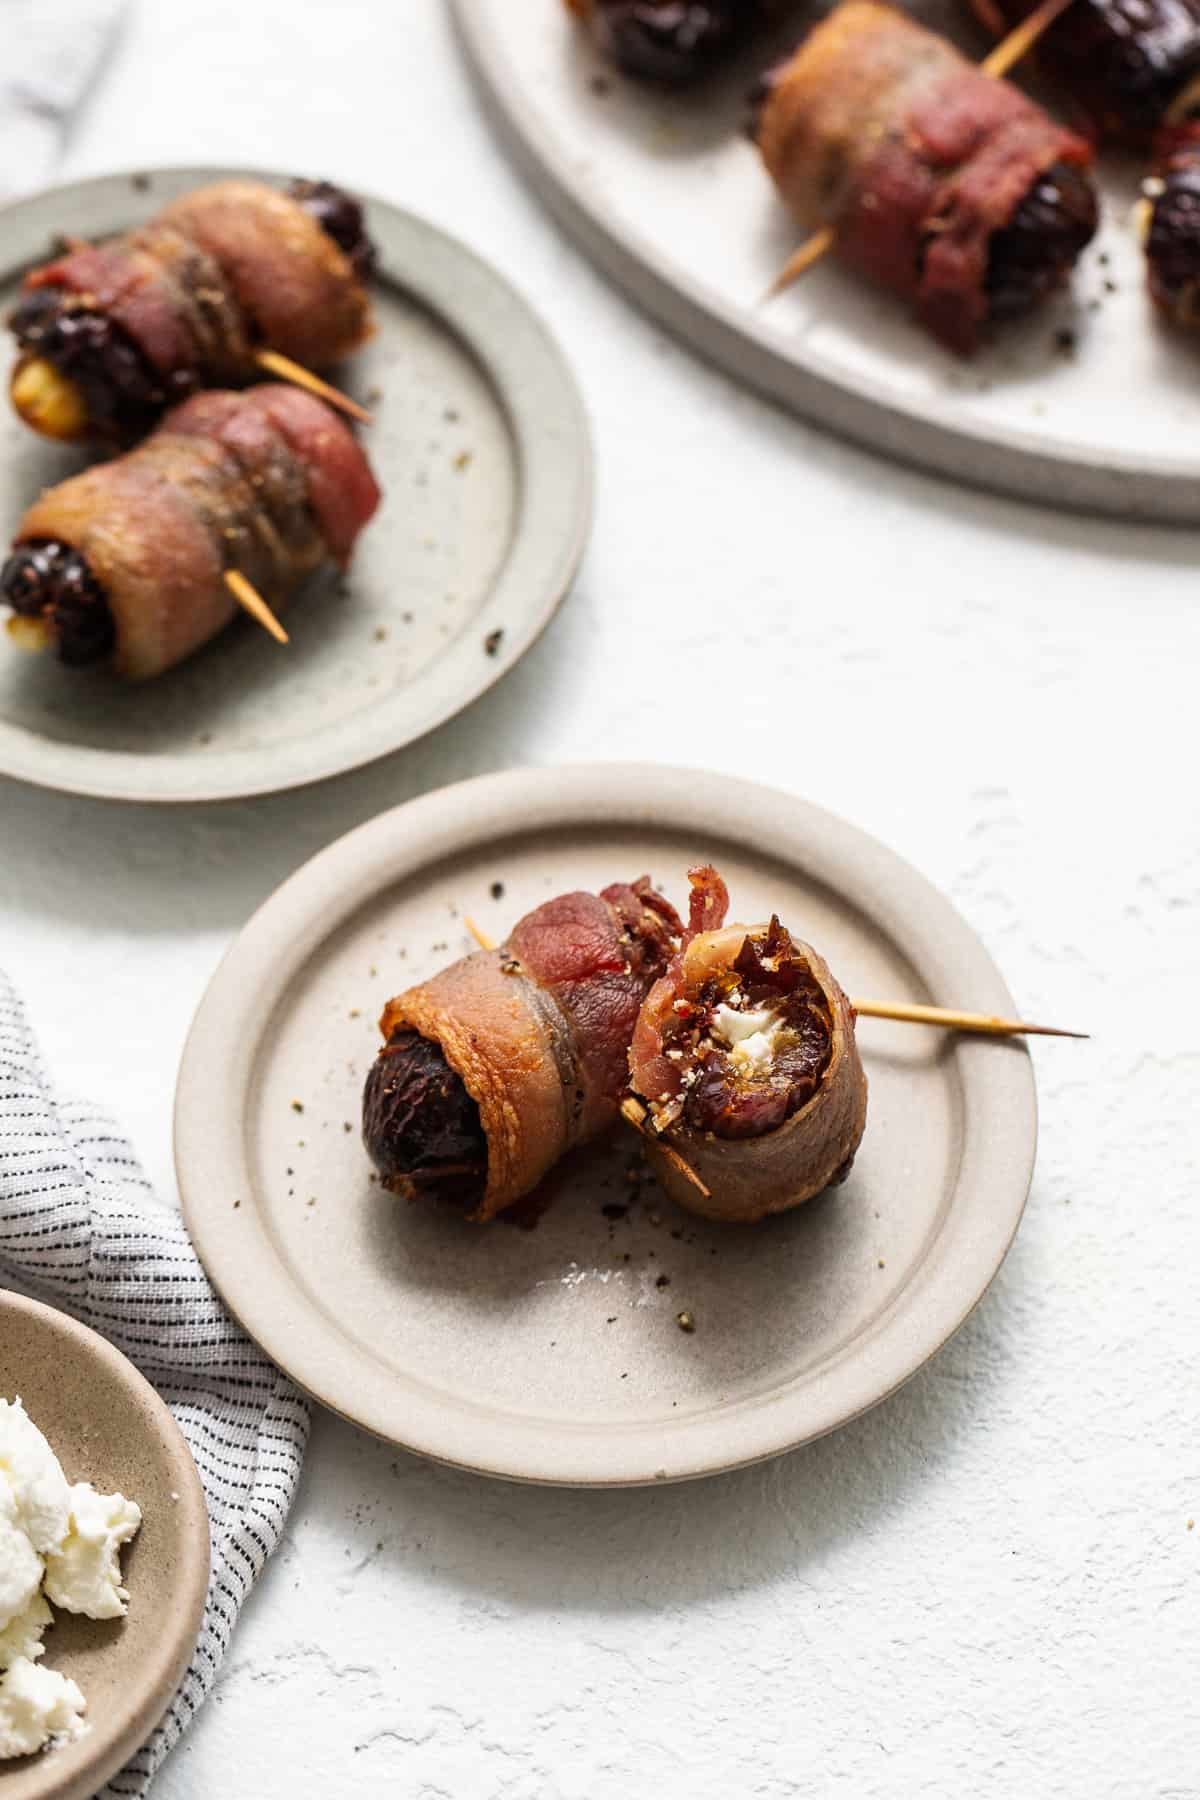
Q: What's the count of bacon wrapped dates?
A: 8